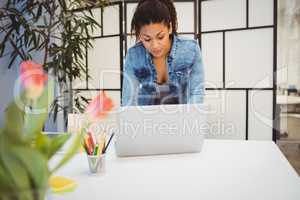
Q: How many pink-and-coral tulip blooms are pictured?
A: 2